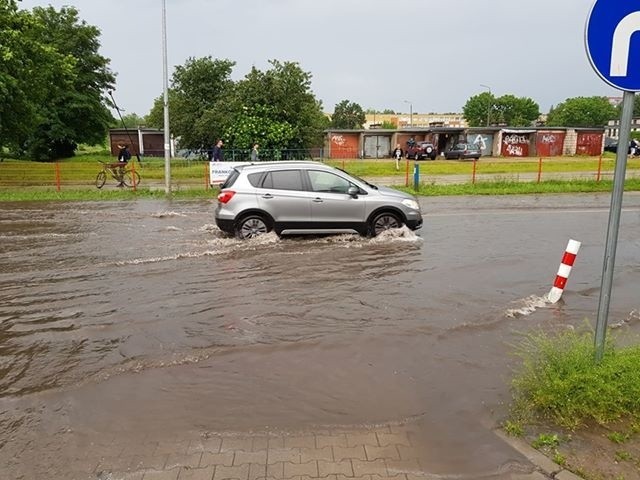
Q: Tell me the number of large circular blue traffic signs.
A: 1